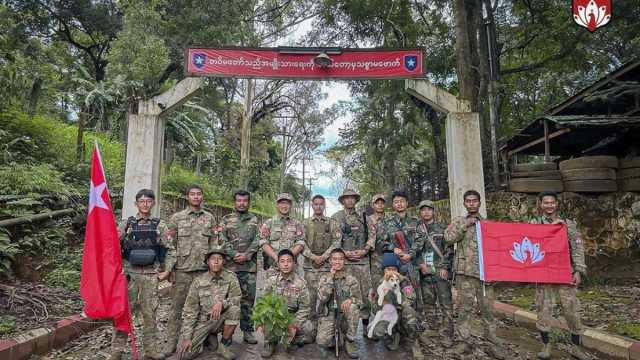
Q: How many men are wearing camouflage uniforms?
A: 15